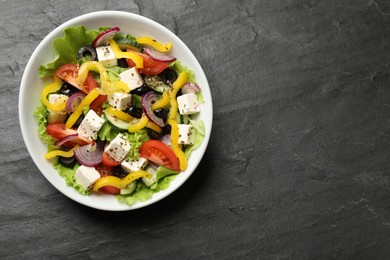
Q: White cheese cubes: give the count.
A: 10